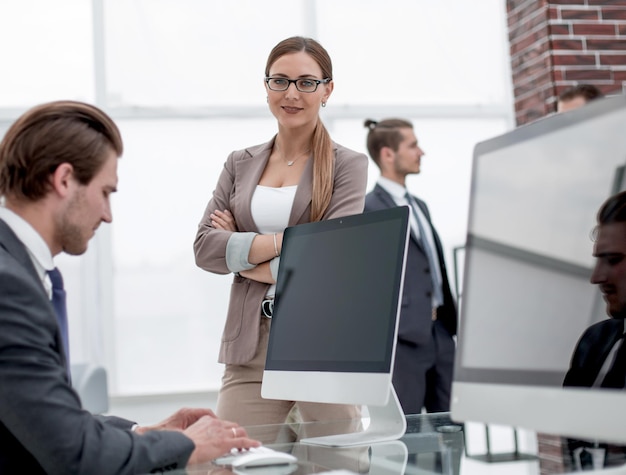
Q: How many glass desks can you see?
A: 1